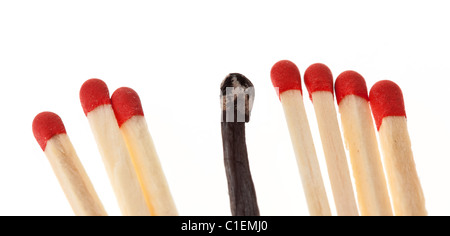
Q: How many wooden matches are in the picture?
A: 8